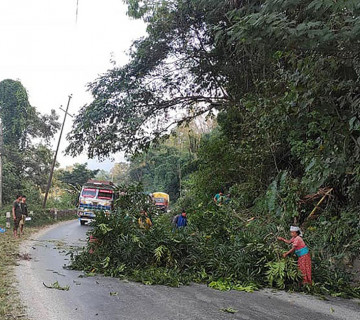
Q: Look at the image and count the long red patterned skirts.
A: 1